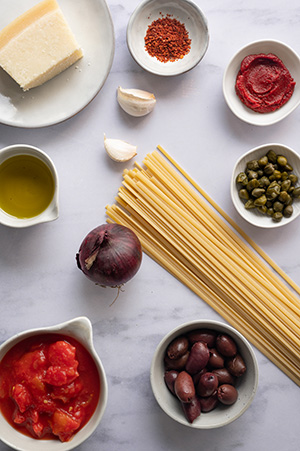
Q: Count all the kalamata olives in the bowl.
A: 15